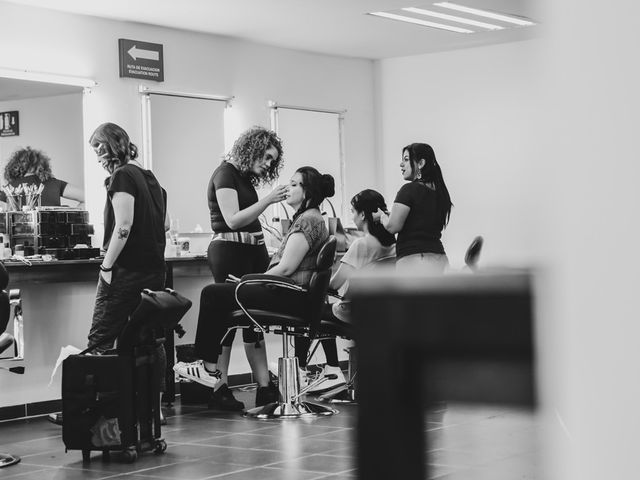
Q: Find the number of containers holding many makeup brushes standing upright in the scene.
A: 2